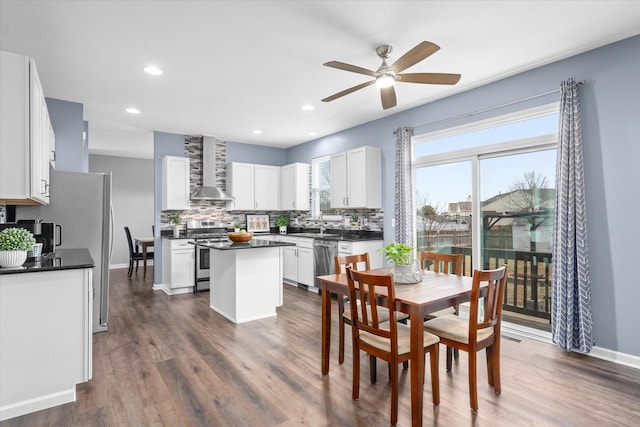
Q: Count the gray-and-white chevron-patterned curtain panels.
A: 2